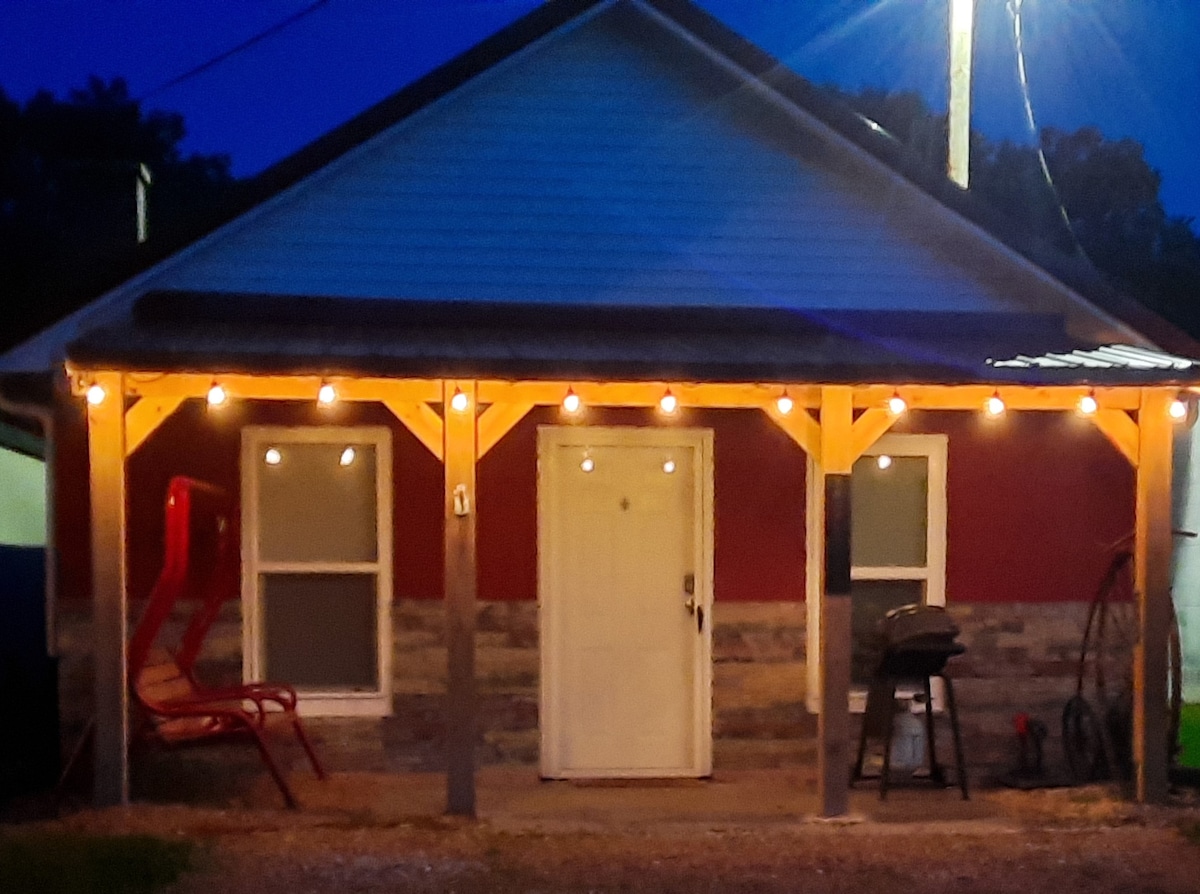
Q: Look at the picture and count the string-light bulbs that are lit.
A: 11